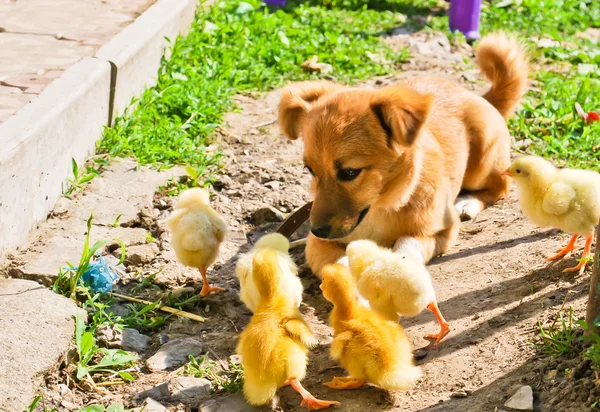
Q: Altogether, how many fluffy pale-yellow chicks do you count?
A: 4